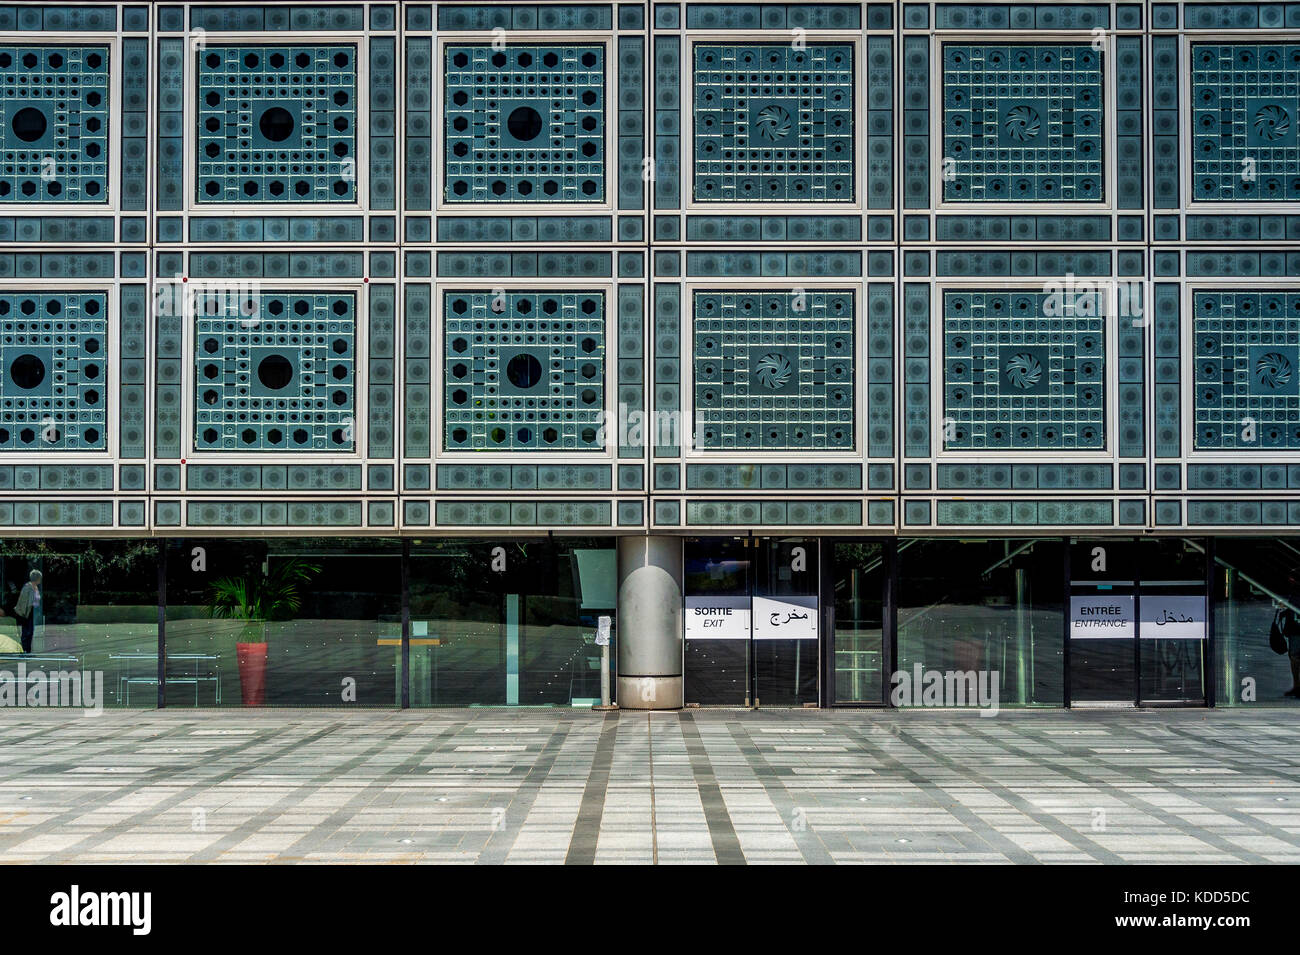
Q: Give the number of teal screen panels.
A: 12